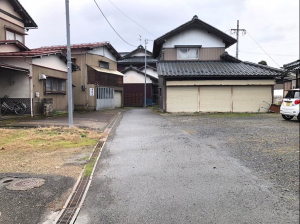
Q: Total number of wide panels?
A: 3